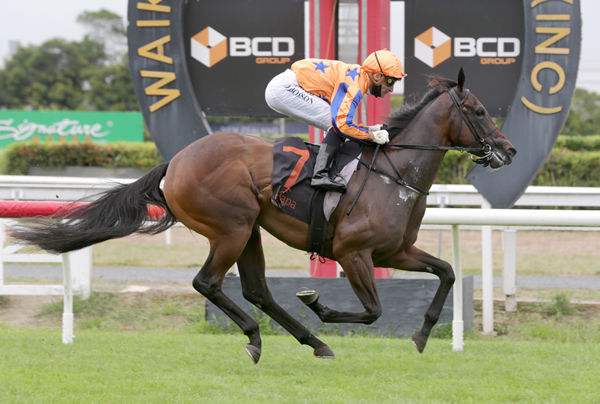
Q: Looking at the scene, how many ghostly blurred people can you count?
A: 0